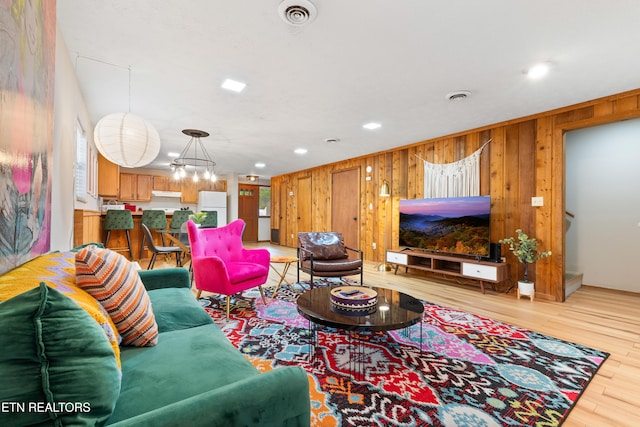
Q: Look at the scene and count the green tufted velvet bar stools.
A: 4